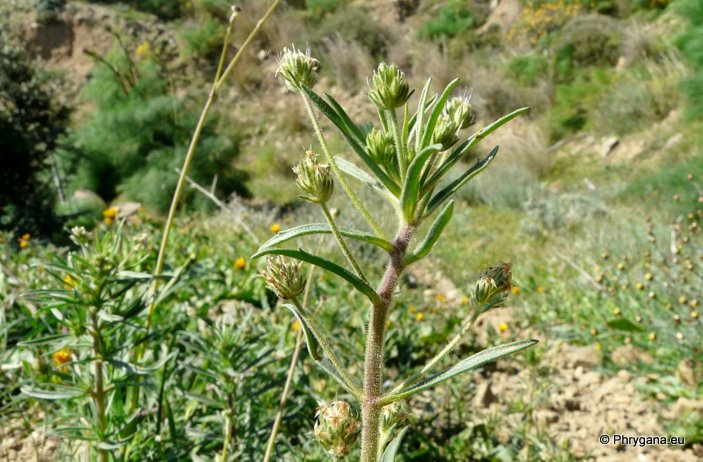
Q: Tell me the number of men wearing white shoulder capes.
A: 0